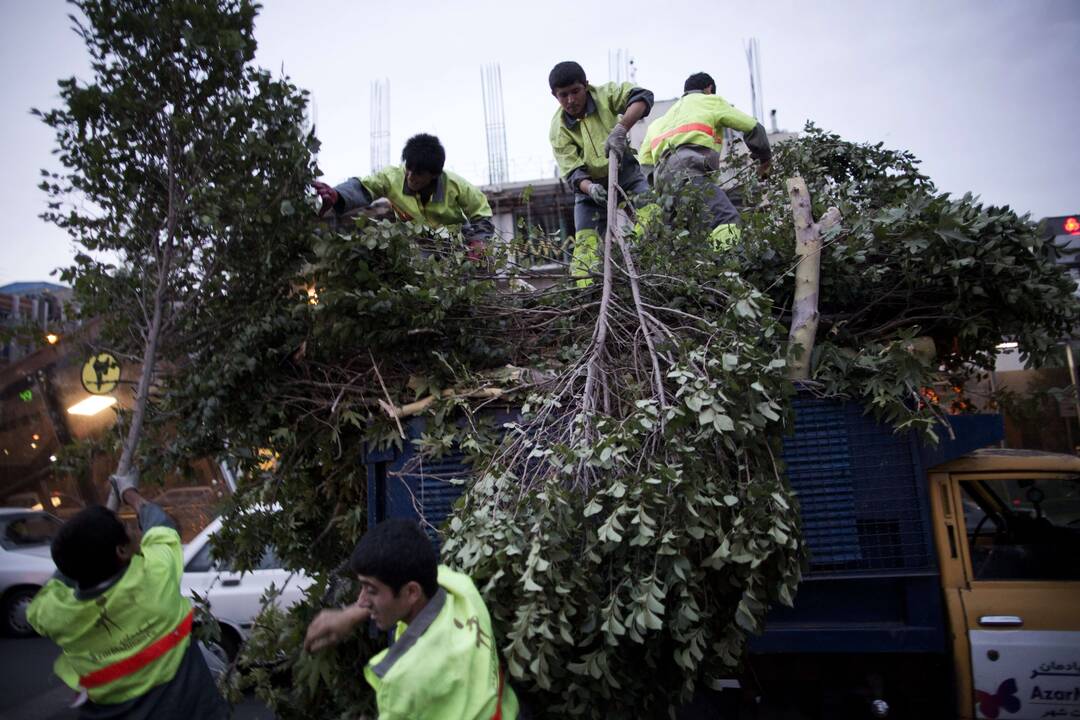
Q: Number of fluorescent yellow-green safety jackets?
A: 5